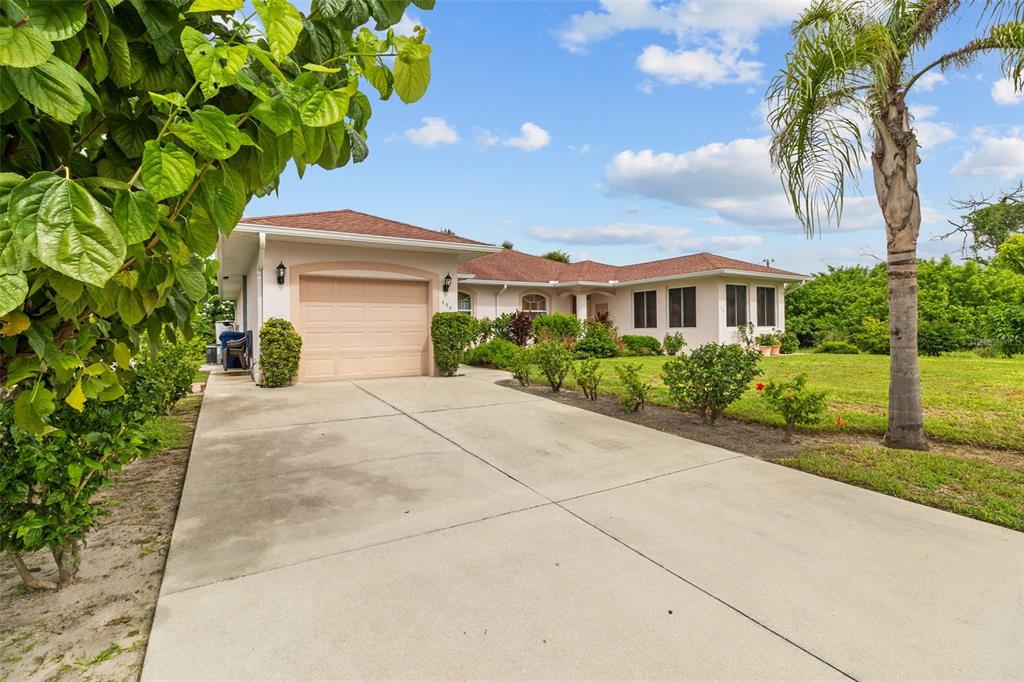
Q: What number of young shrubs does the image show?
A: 6